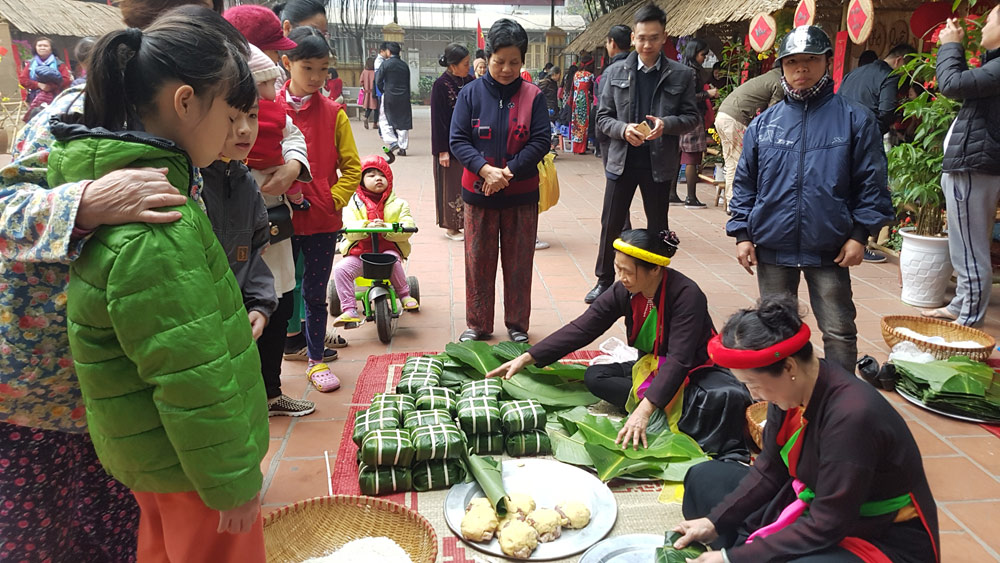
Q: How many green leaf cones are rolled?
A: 1